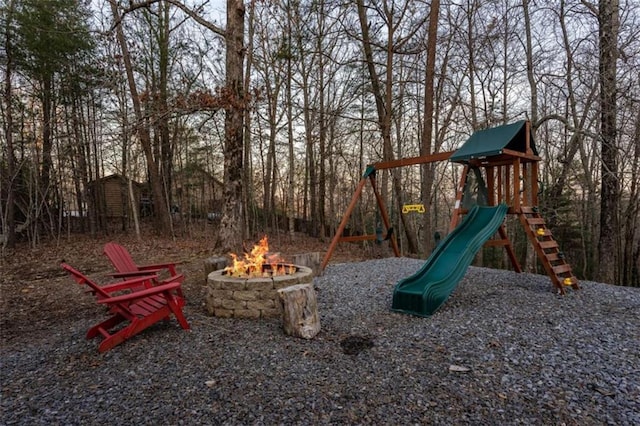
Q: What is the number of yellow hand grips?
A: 2